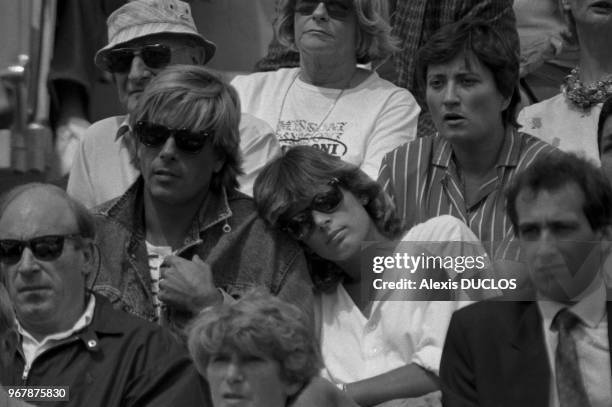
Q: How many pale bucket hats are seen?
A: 1